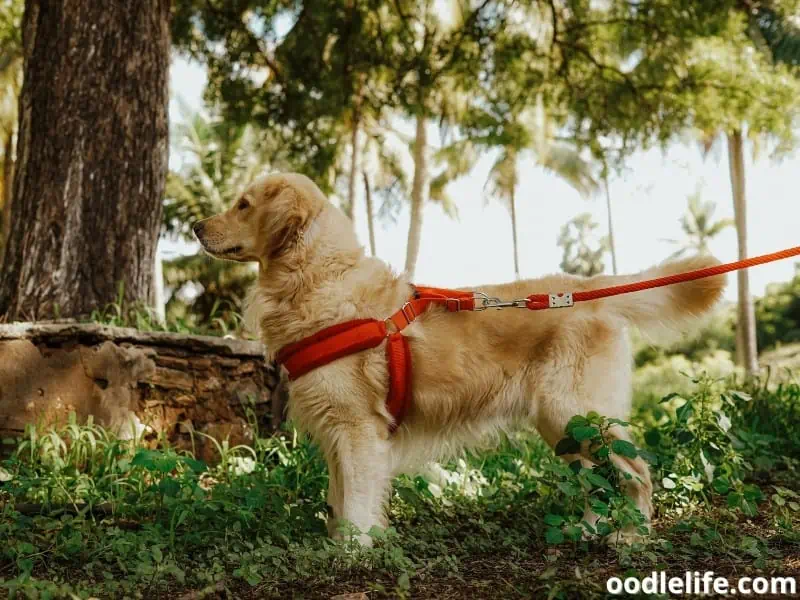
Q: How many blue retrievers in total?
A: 0